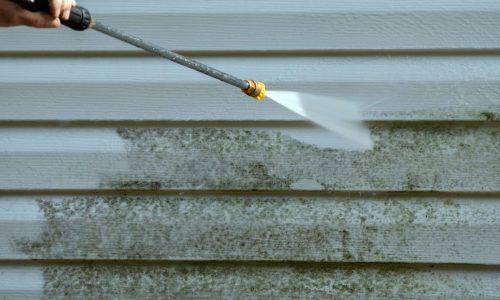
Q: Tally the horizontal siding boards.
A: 5